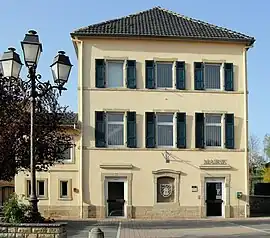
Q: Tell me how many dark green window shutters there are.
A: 12